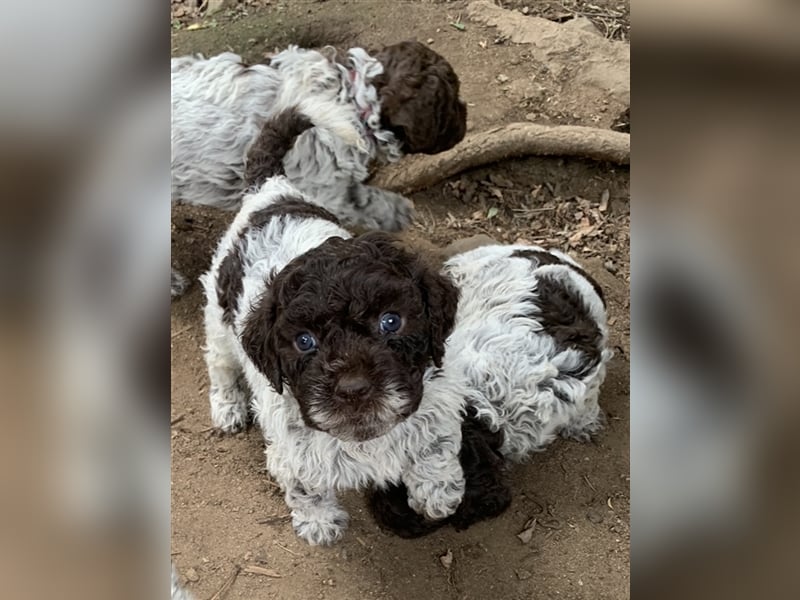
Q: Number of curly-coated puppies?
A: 3